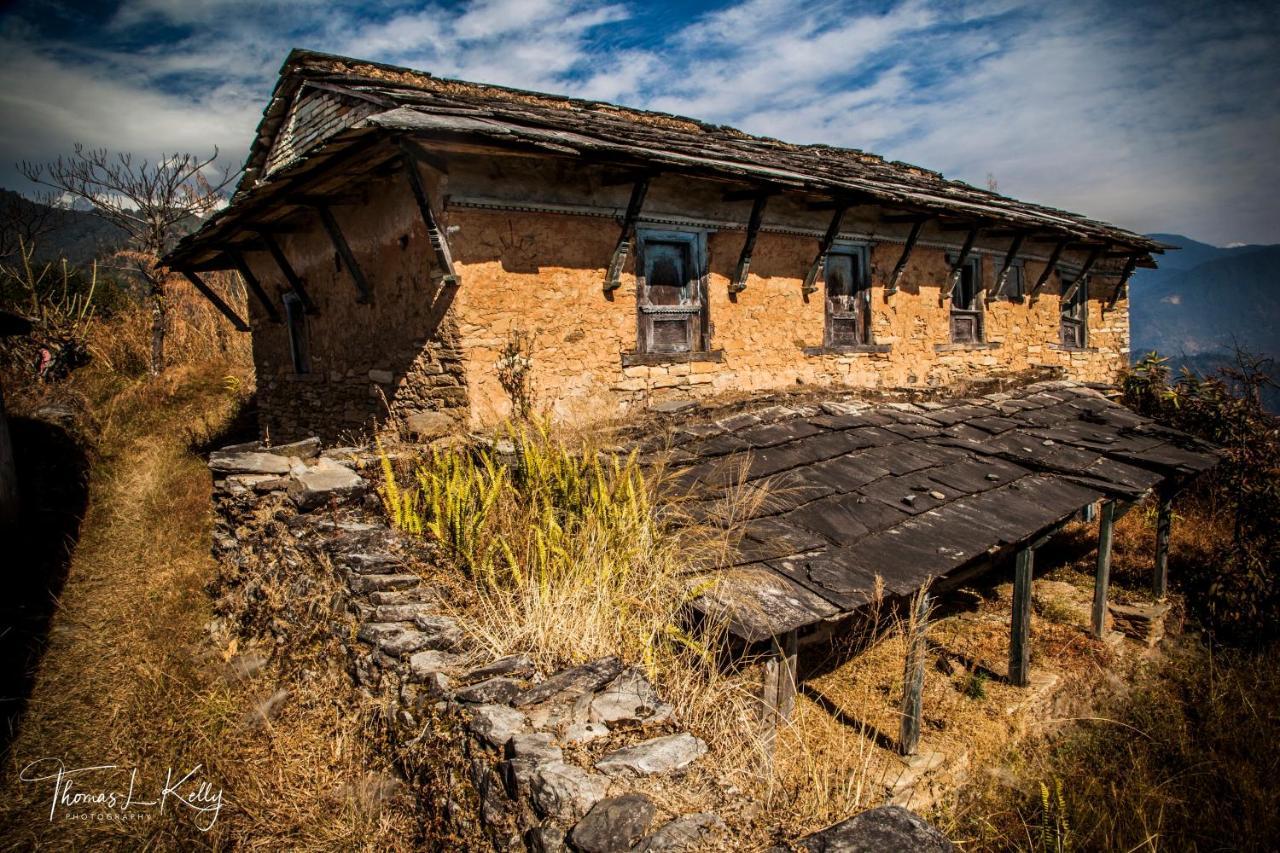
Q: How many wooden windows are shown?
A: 6